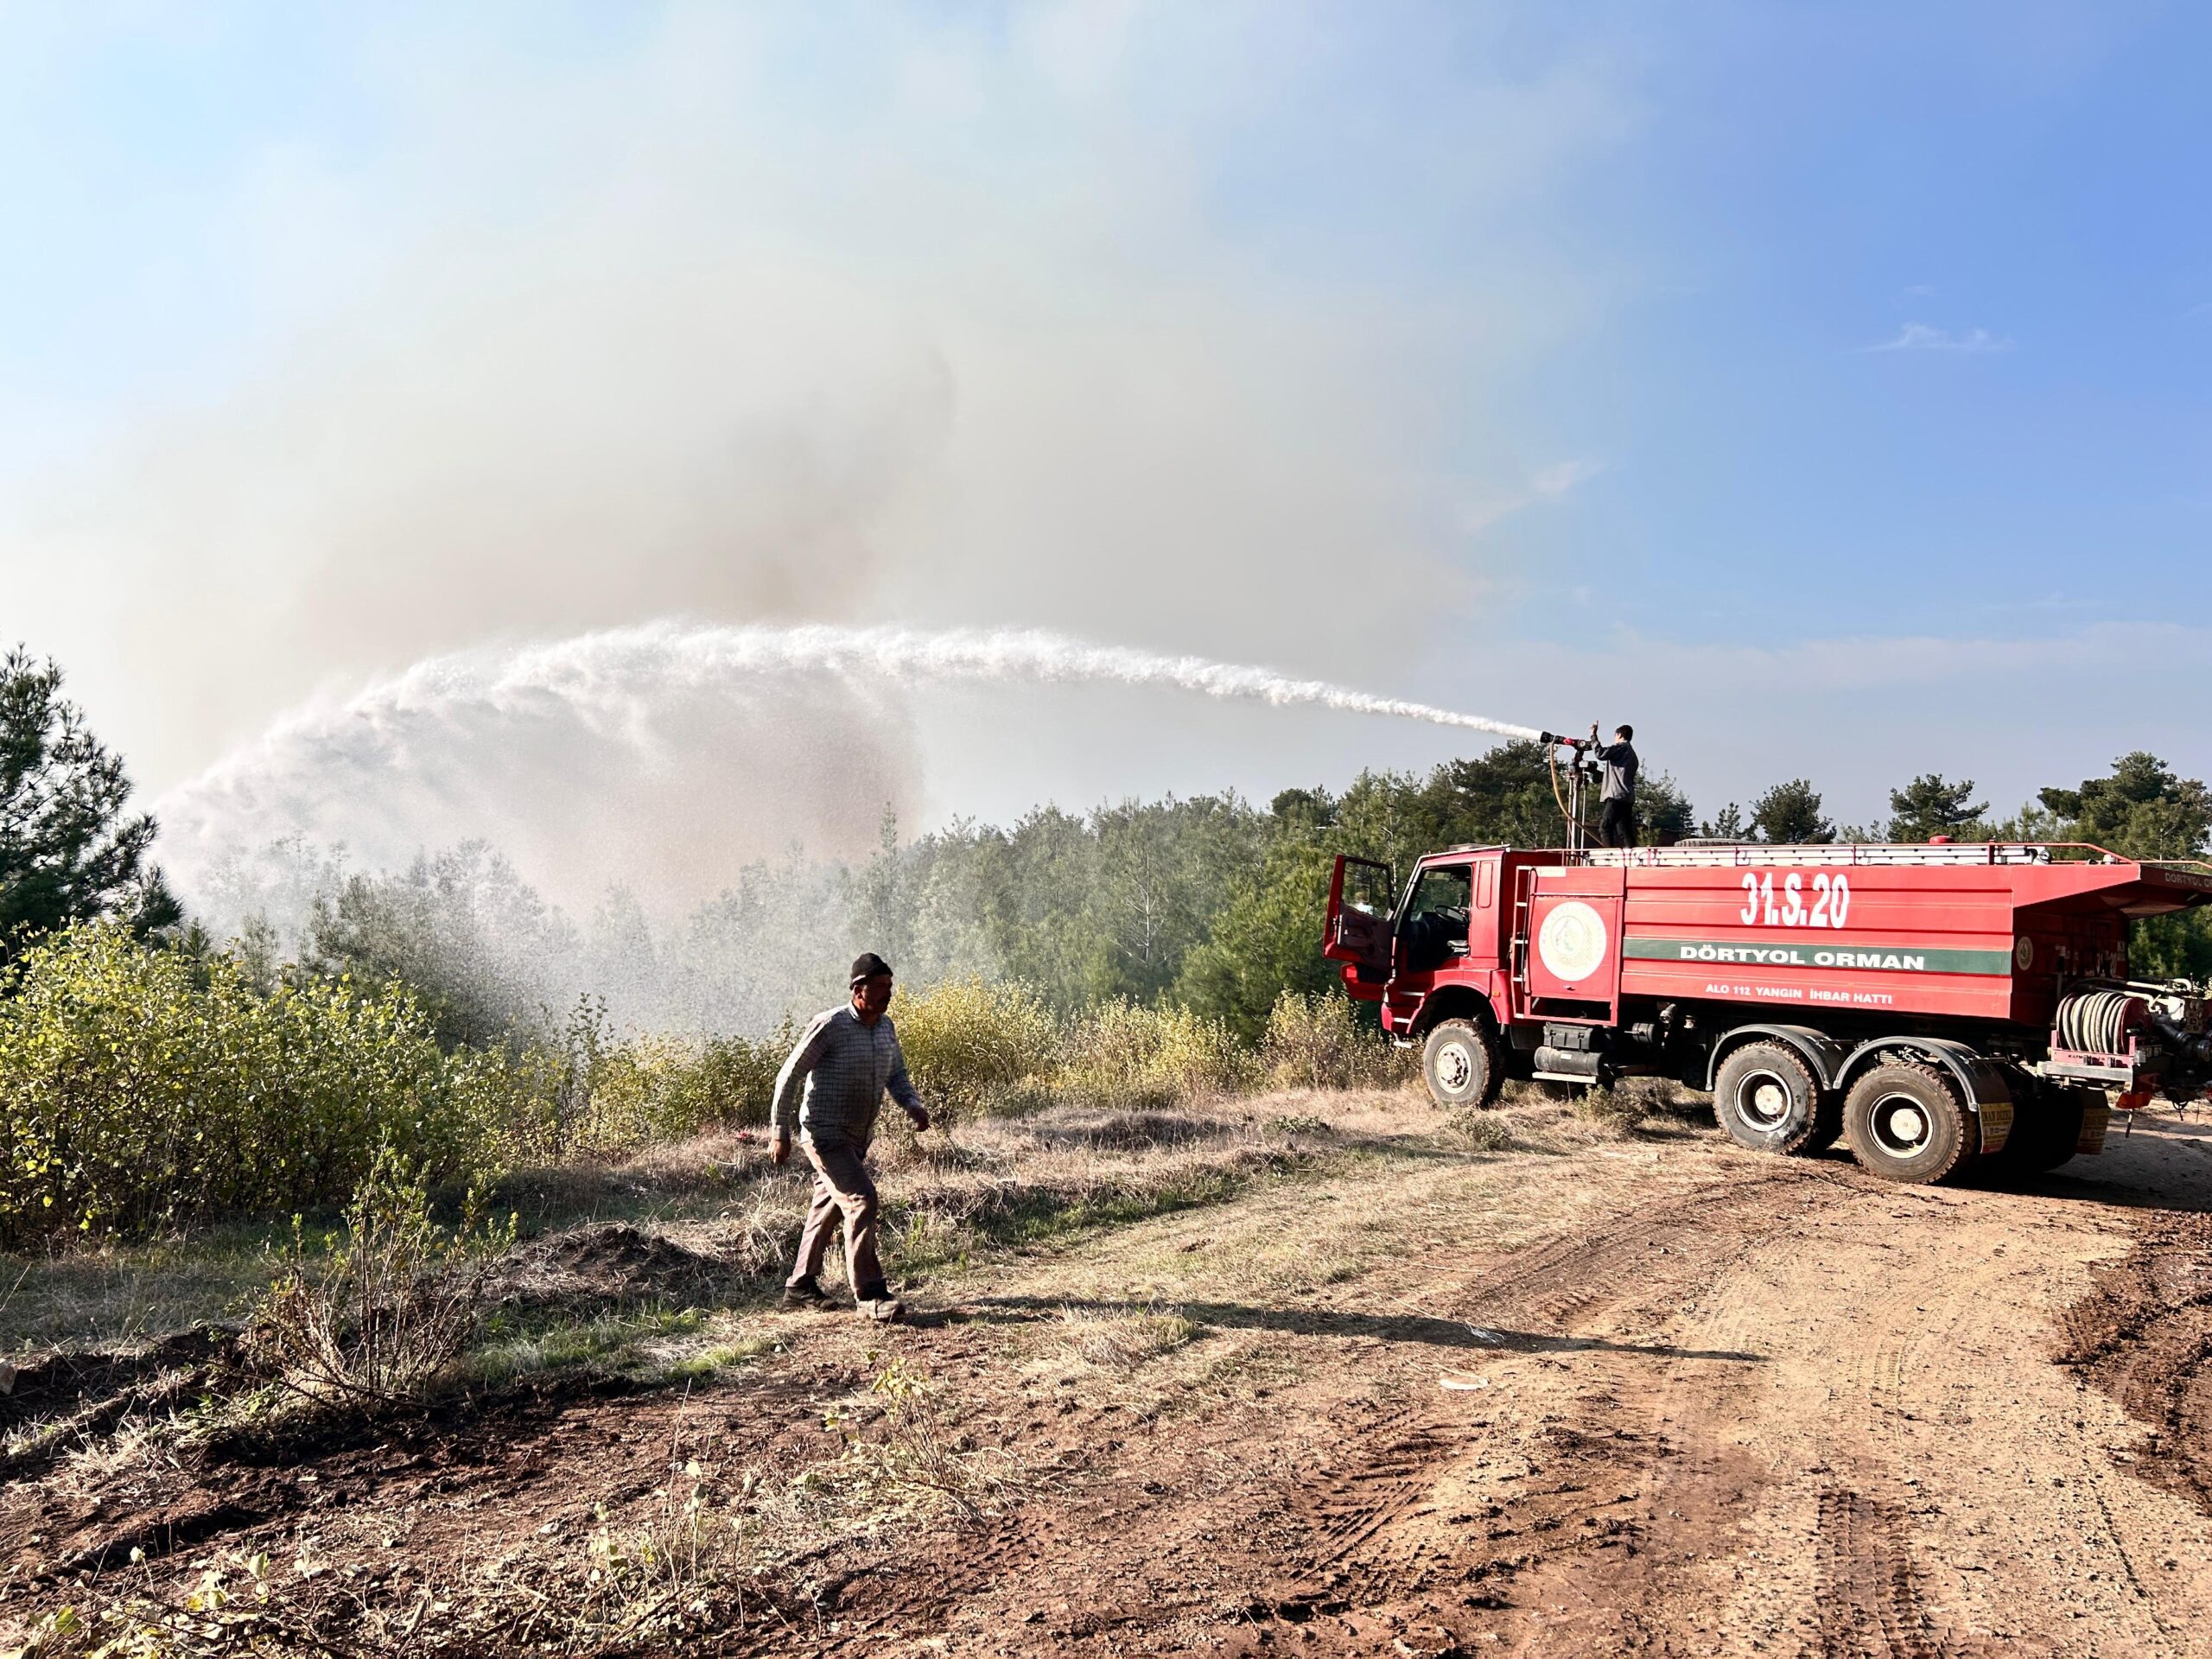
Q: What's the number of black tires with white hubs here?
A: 3